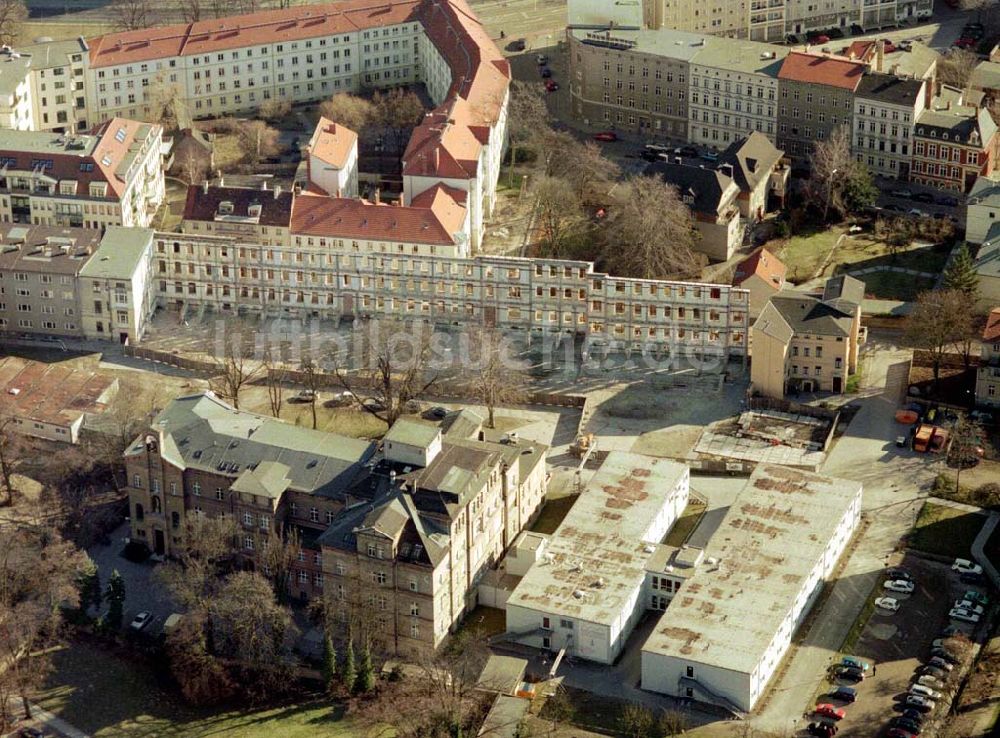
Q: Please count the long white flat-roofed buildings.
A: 2